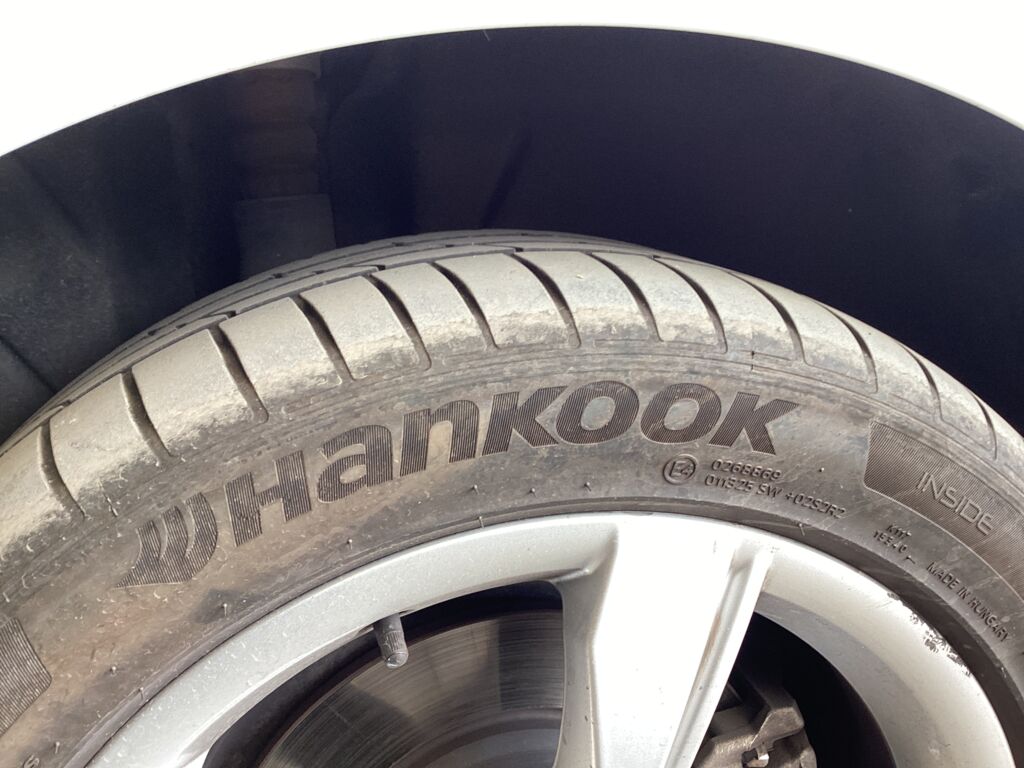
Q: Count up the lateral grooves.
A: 13